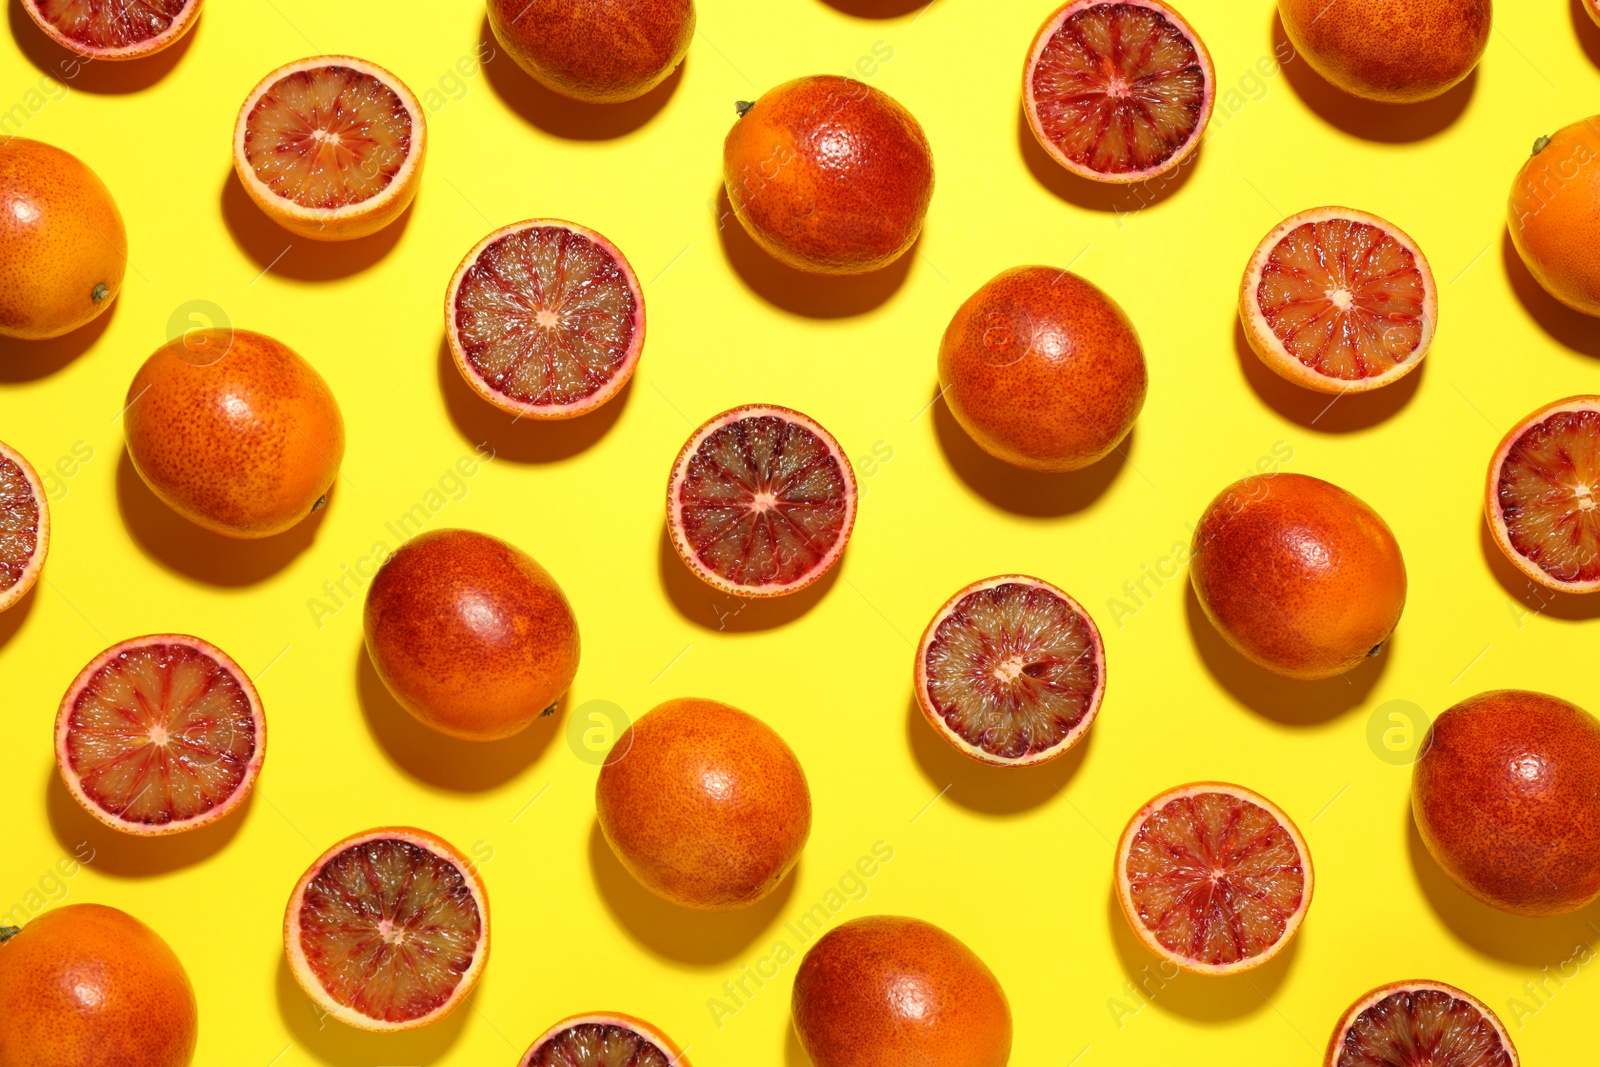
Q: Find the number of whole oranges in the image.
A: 13